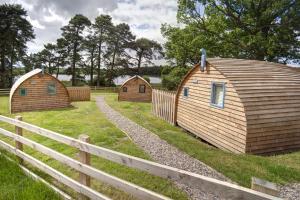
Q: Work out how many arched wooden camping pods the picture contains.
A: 3